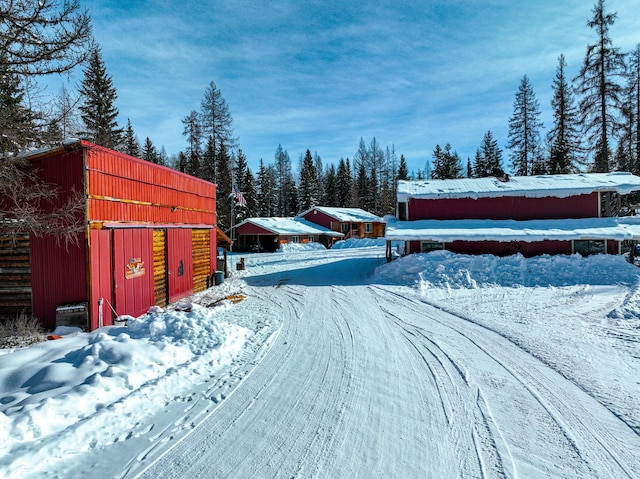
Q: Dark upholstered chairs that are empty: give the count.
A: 0